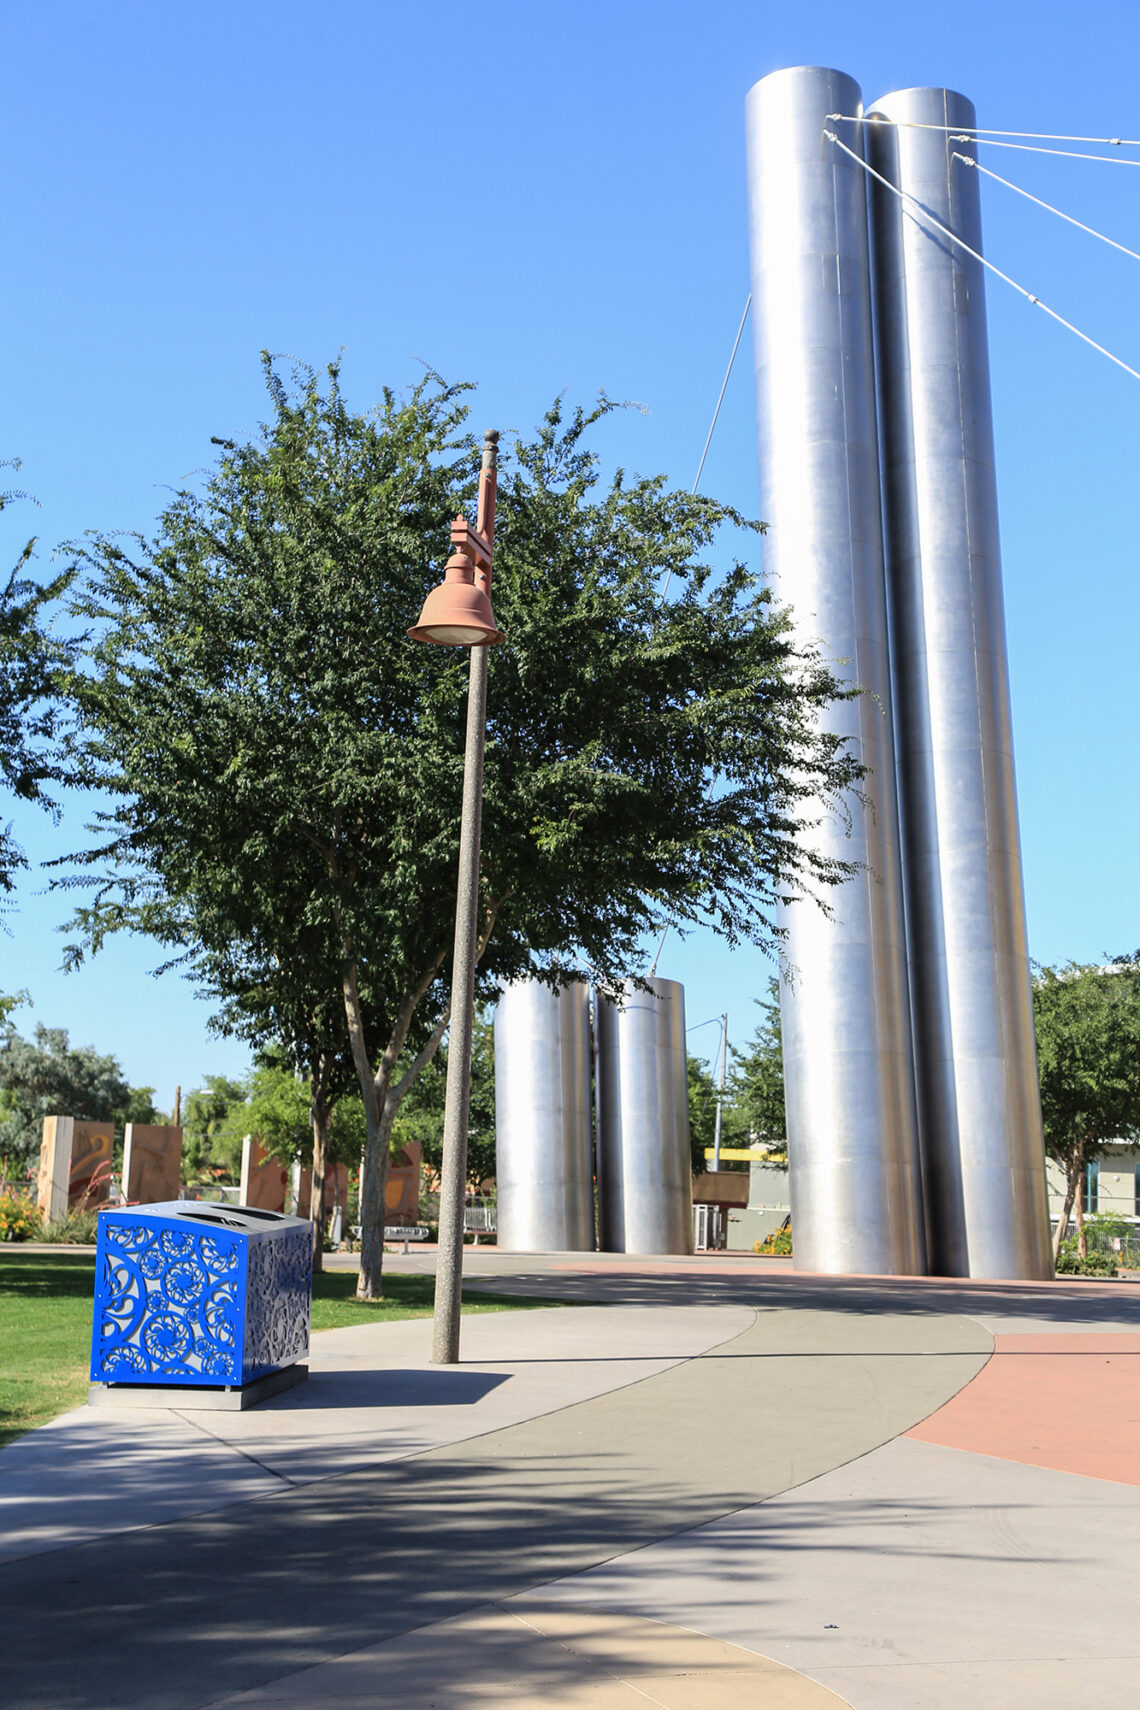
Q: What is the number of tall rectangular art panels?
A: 5